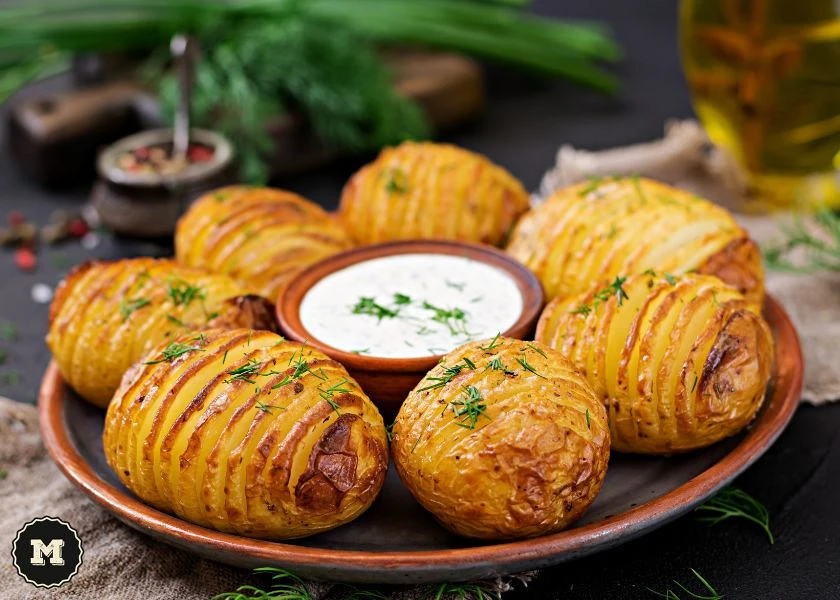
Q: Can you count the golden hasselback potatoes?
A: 7